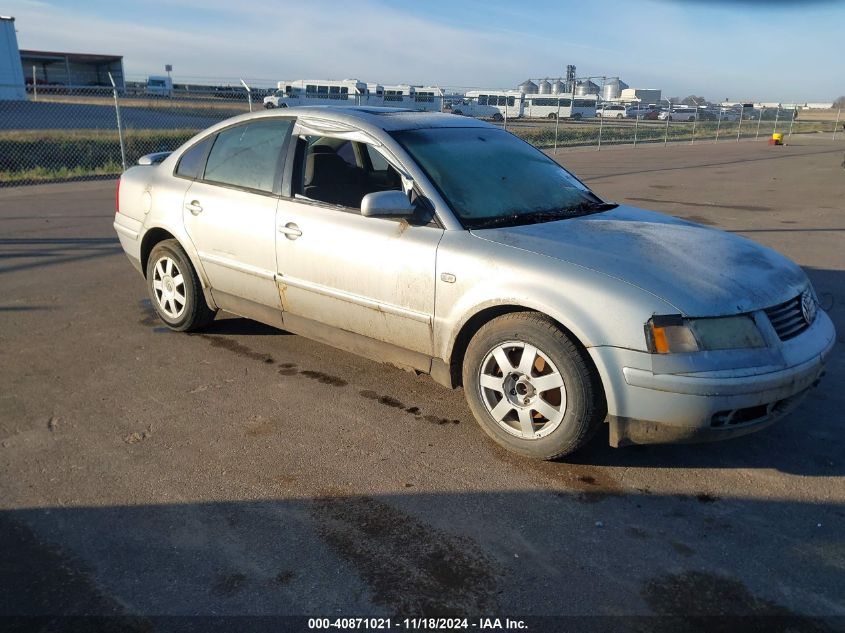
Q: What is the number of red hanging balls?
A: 0